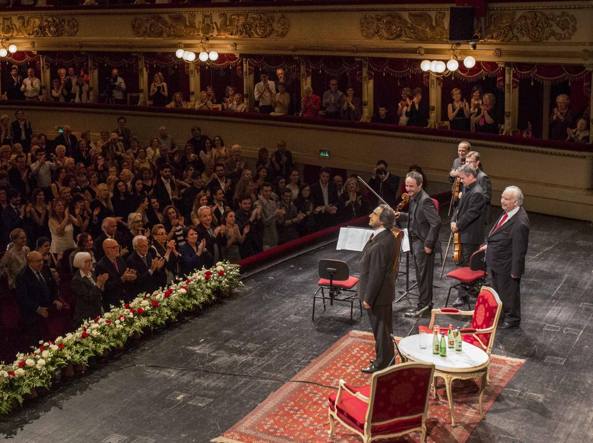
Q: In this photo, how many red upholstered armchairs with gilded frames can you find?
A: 2